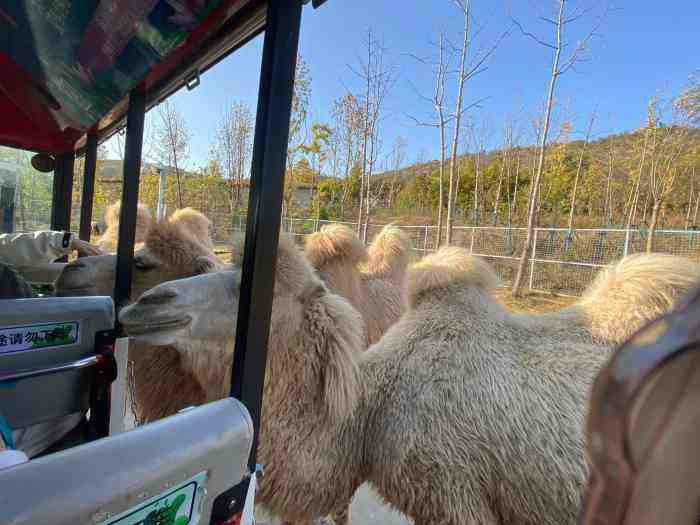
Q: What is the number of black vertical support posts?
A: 4